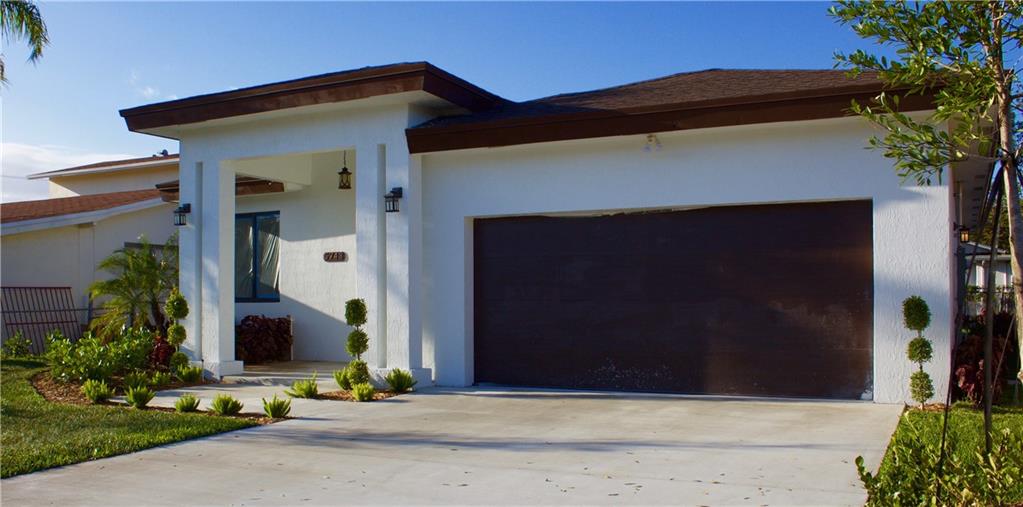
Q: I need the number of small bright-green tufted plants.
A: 12